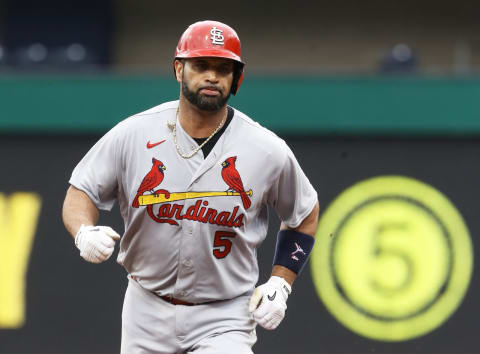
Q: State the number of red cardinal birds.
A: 2